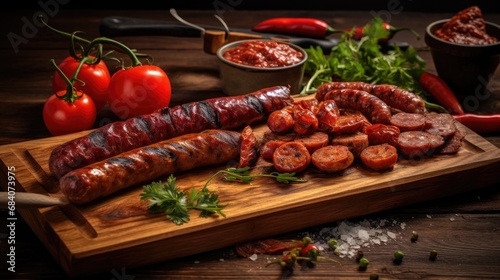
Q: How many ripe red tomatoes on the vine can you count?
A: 3